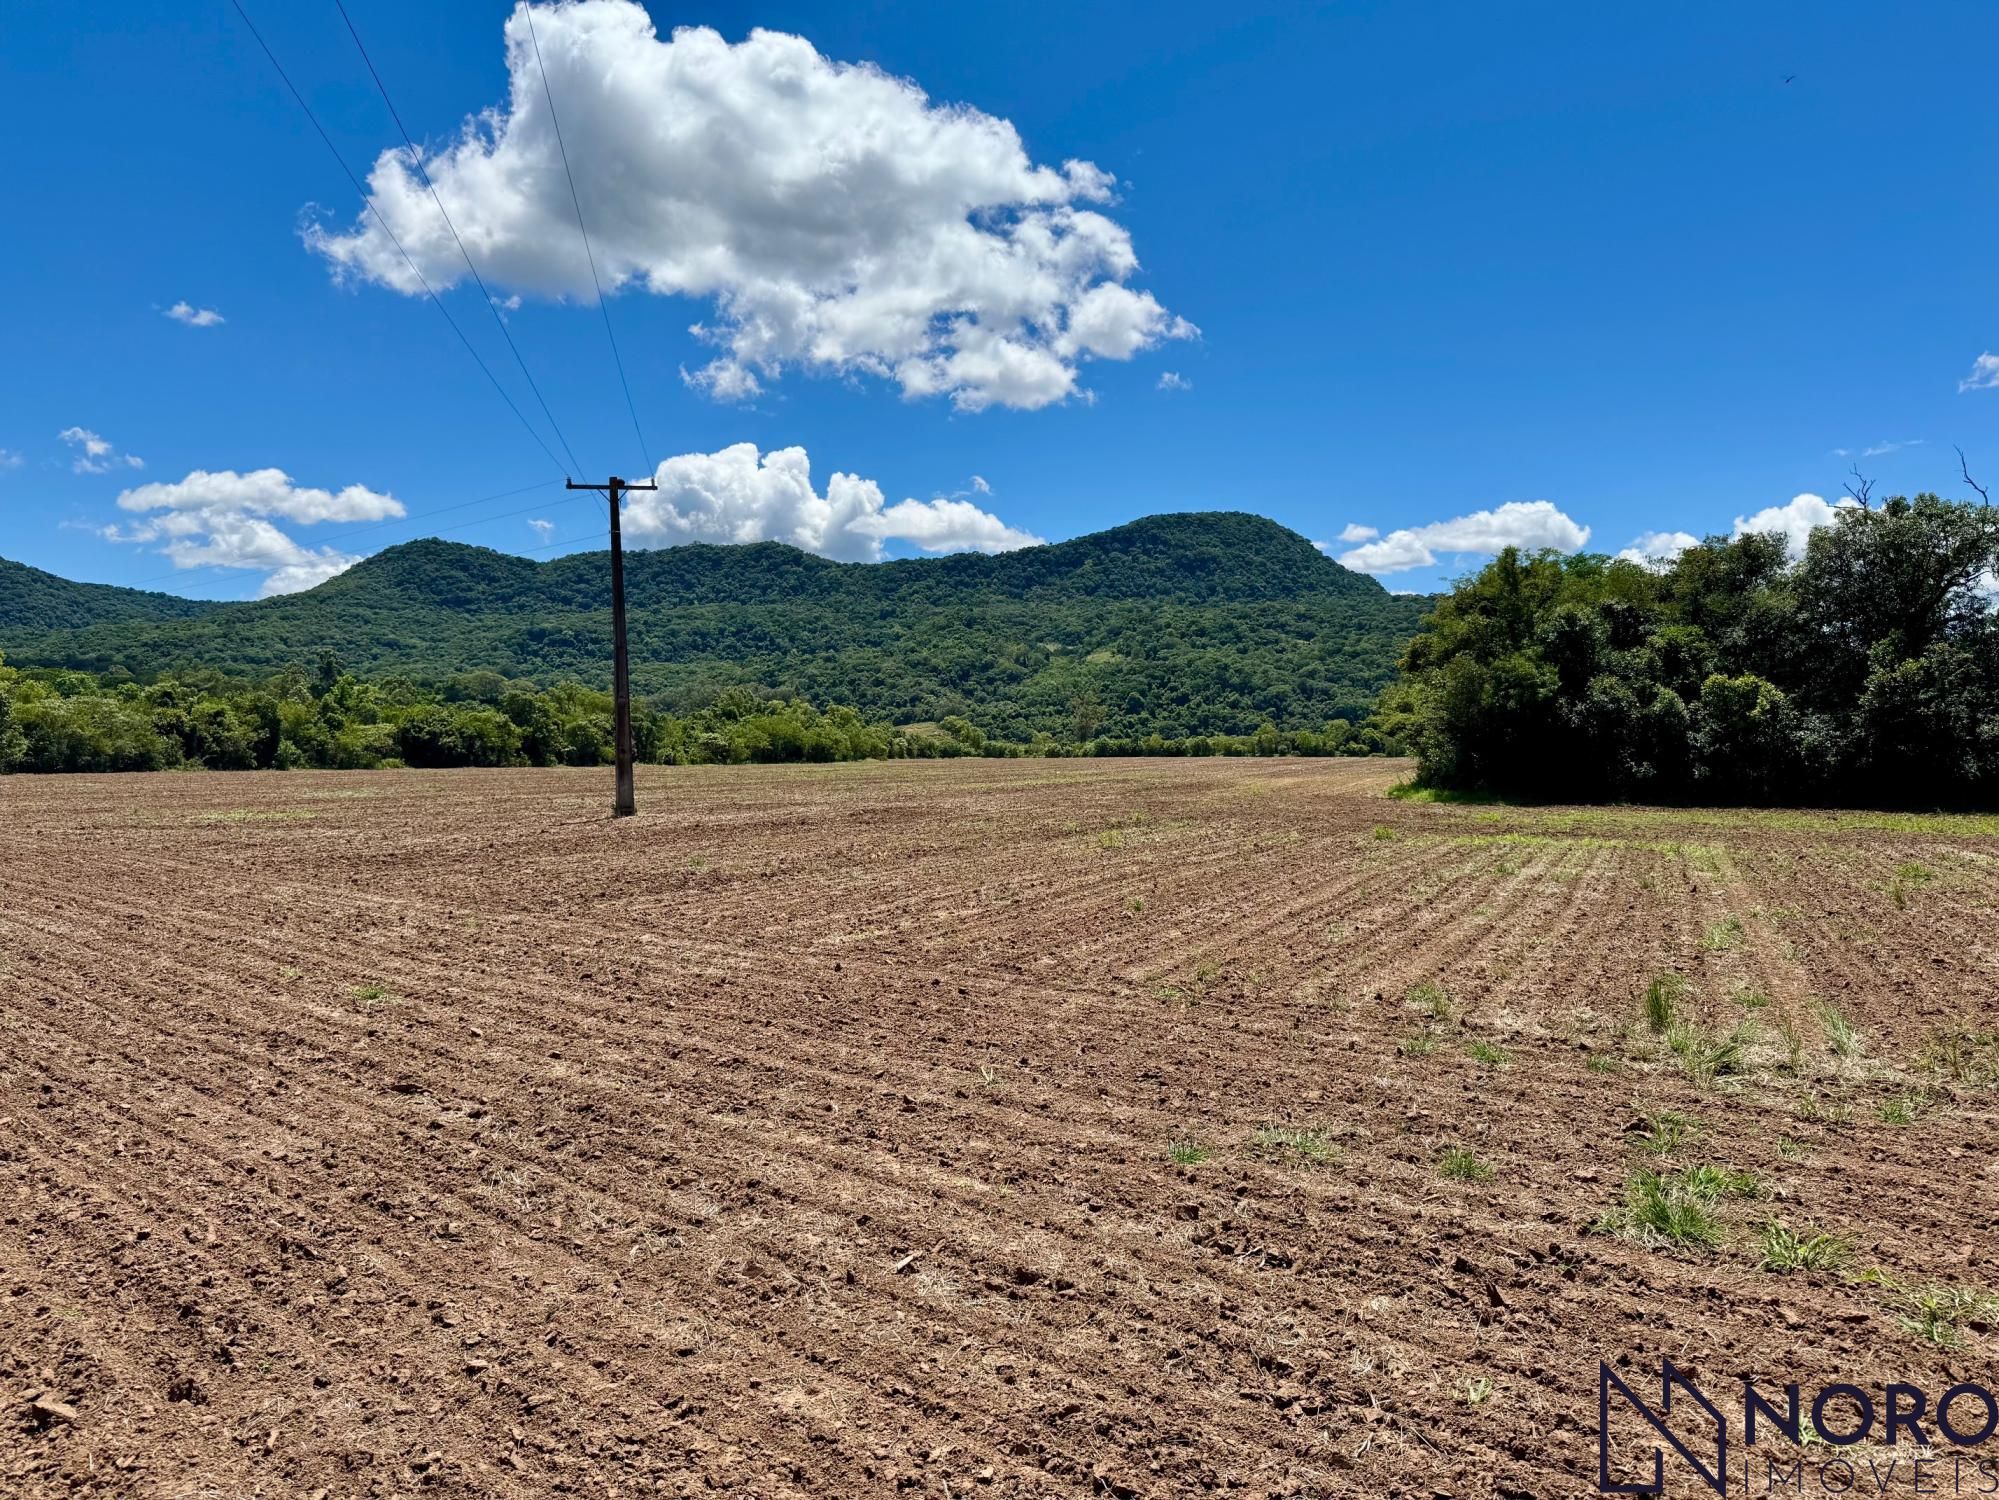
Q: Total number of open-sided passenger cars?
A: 0